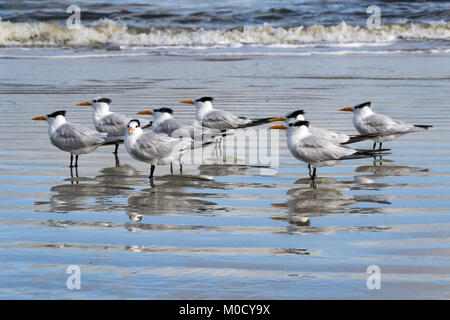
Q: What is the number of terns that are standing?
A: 8